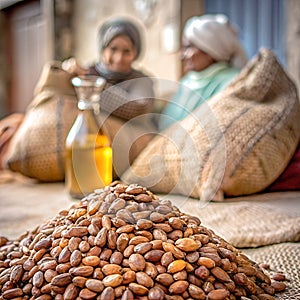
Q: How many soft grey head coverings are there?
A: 1